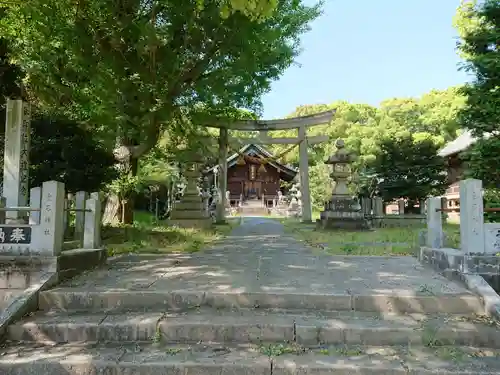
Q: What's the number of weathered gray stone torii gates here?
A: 1